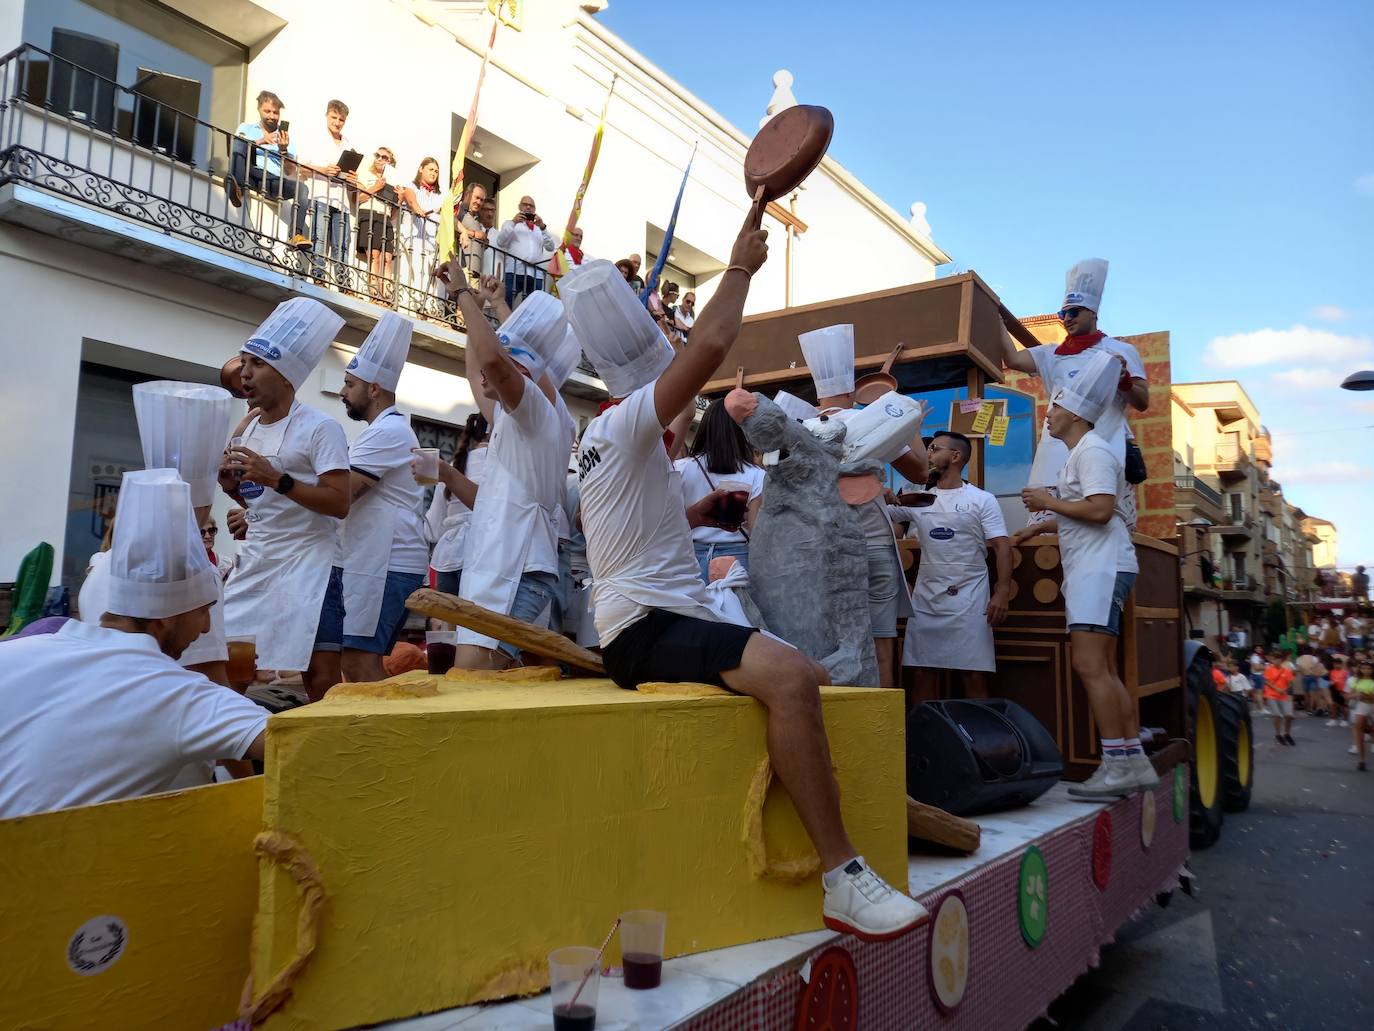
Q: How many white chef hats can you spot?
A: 12